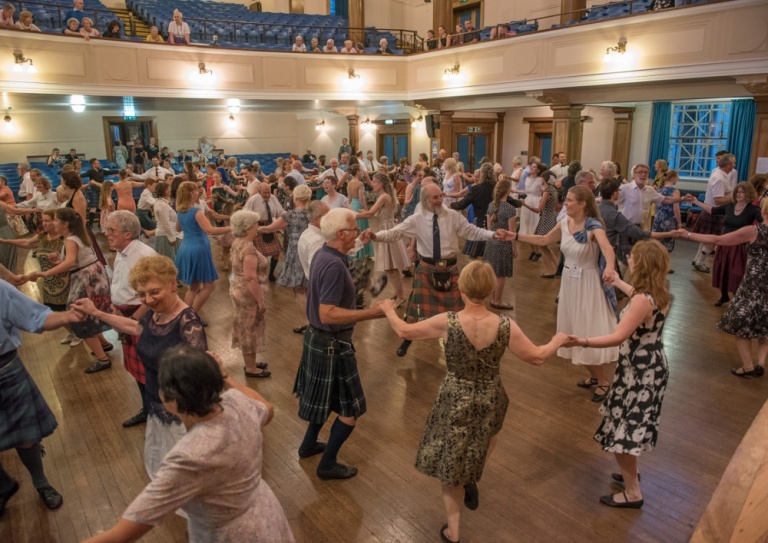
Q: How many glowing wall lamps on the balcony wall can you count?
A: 5